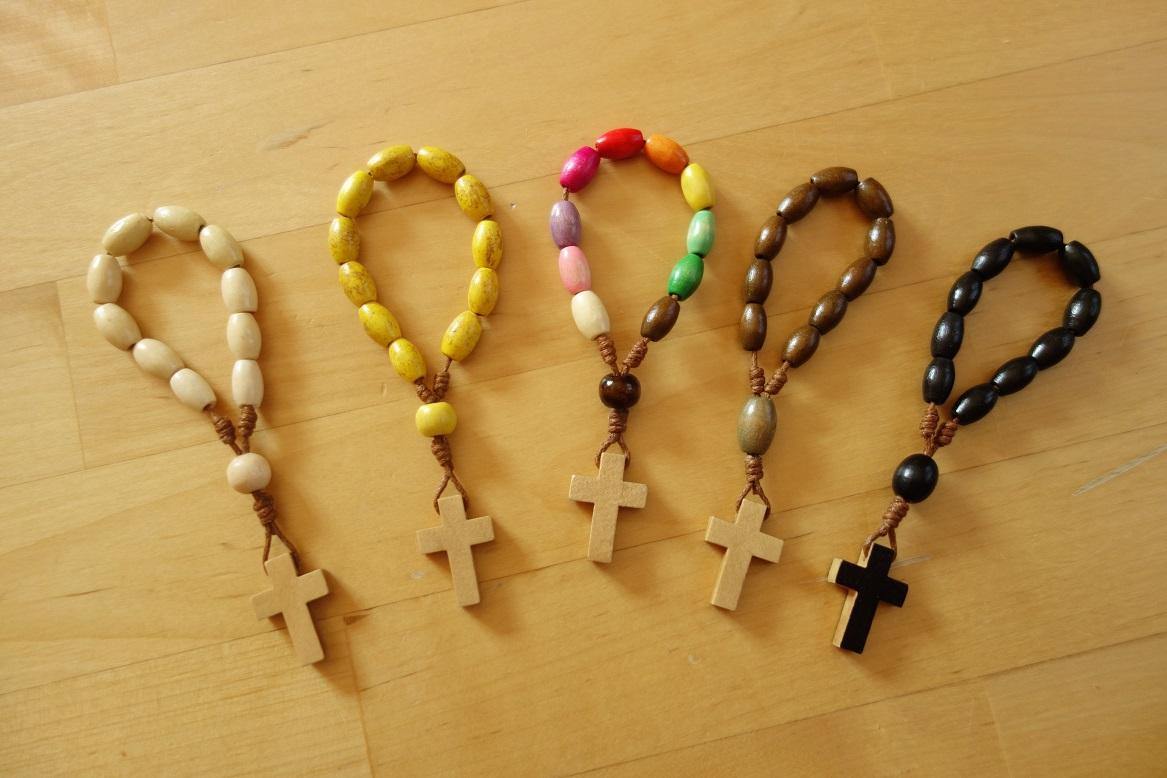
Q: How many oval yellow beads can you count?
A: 12